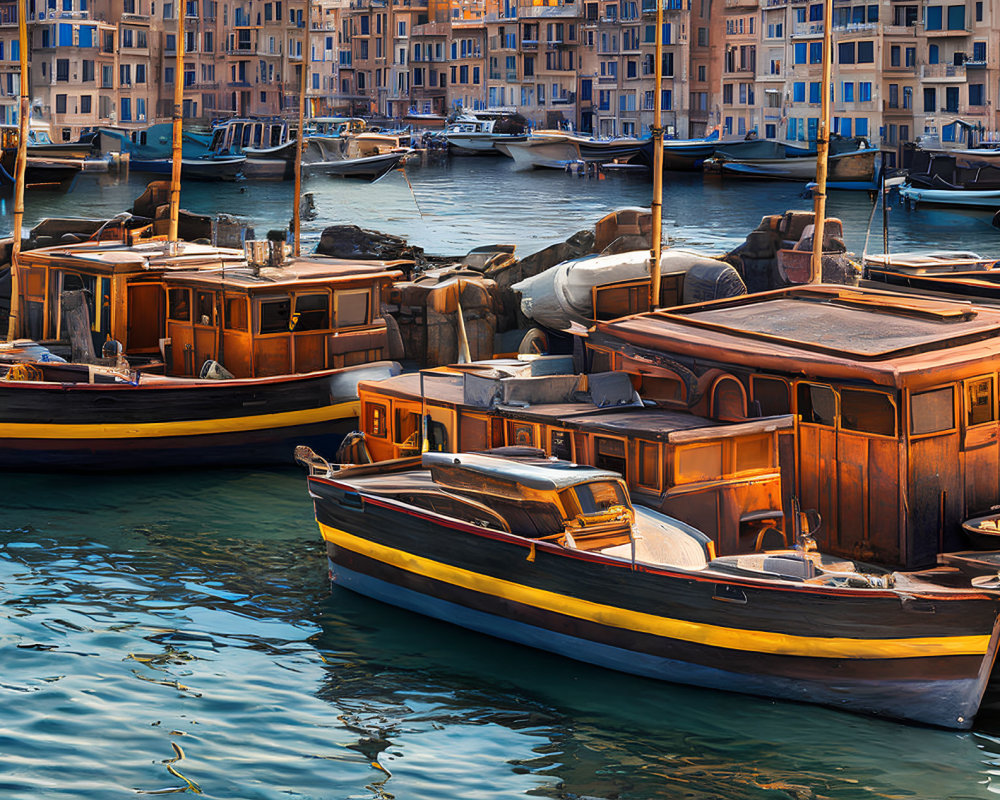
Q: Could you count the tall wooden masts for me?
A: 5